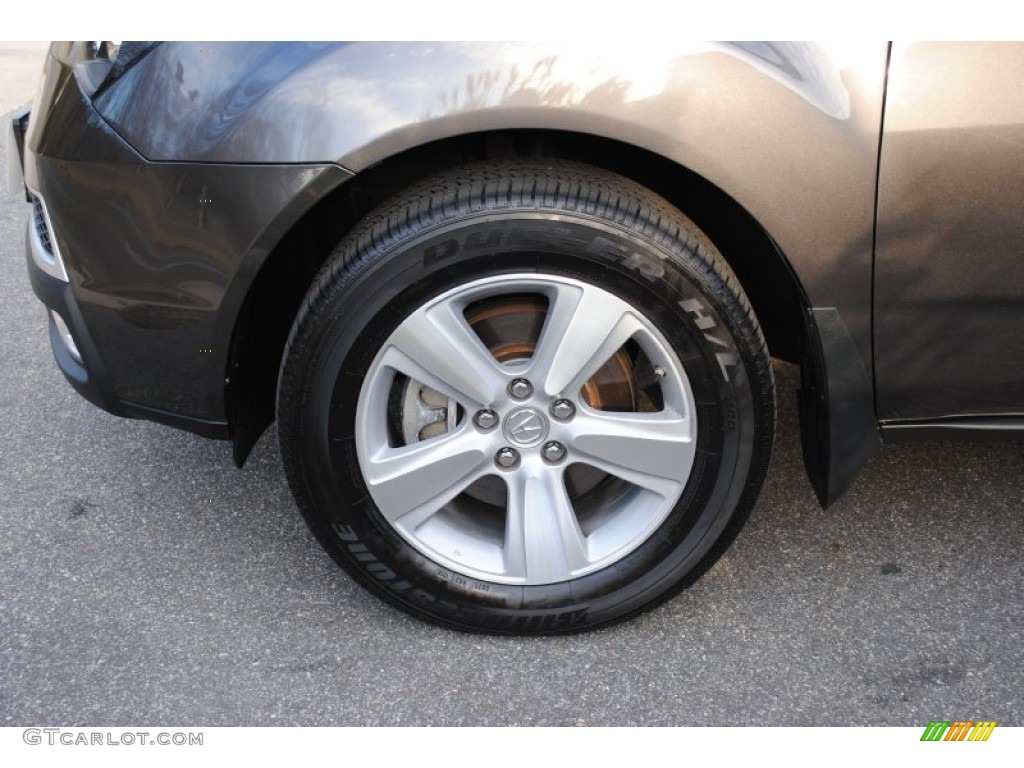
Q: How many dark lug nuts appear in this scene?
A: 5